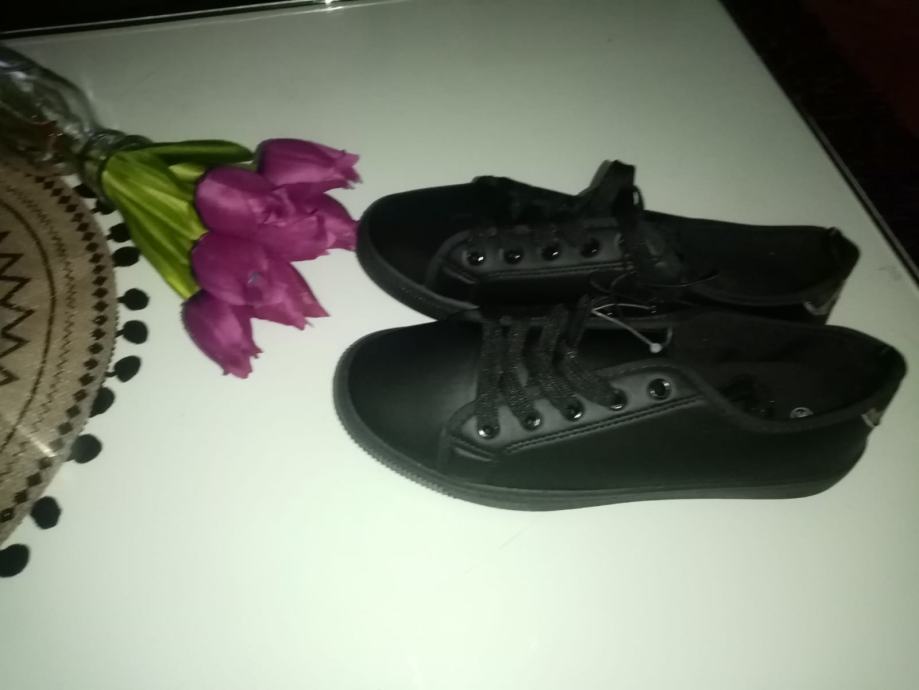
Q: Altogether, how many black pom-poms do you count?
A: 11